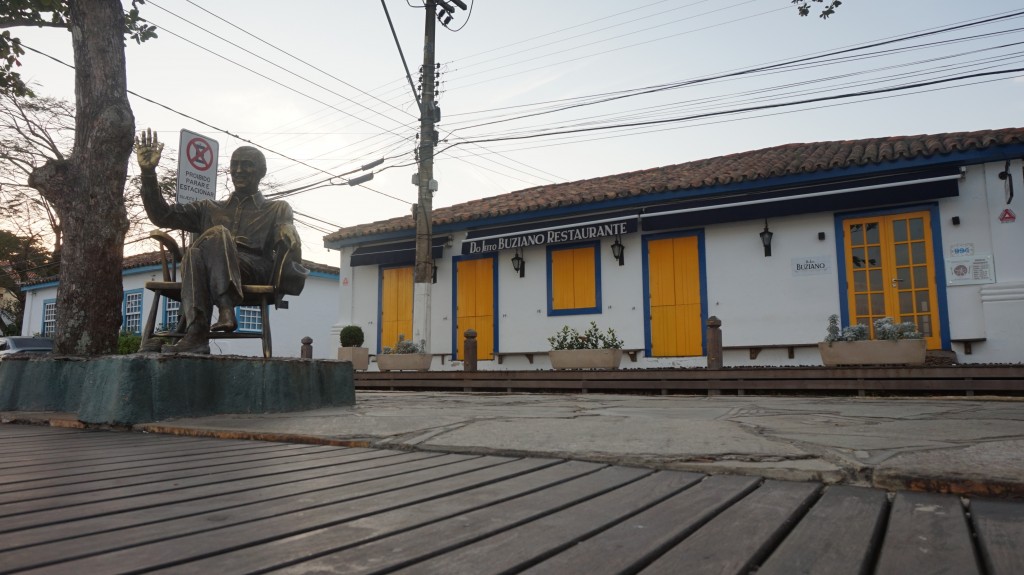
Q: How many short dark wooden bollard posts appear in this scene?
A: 3